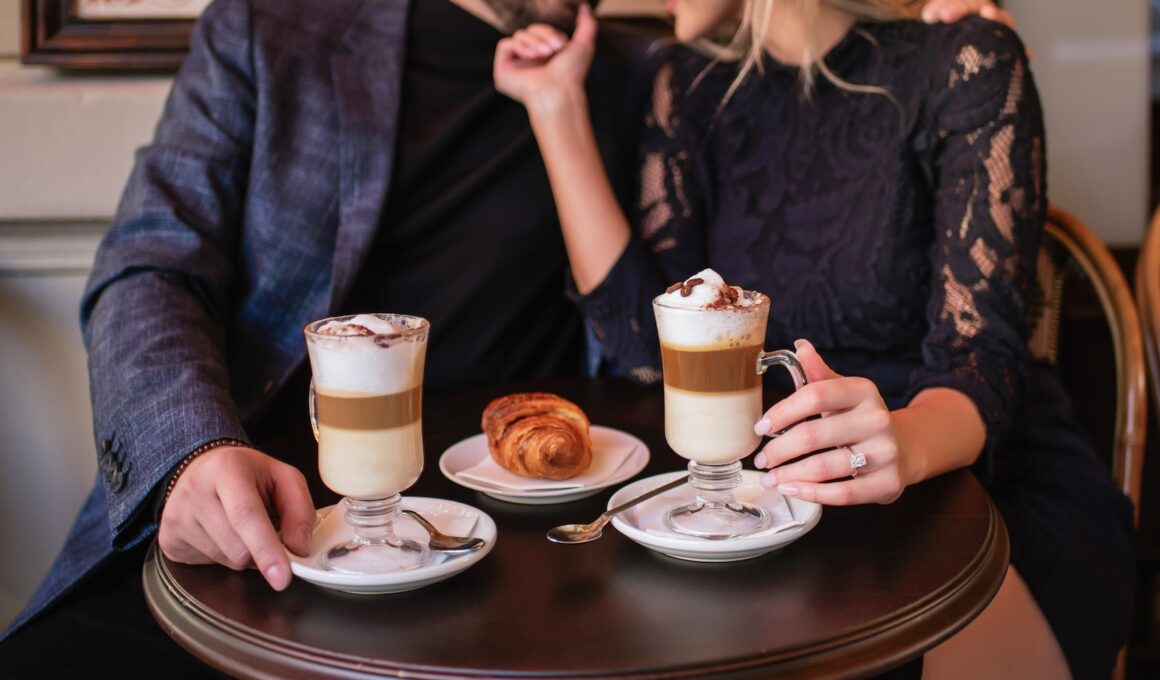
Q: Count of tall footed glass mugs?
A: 2